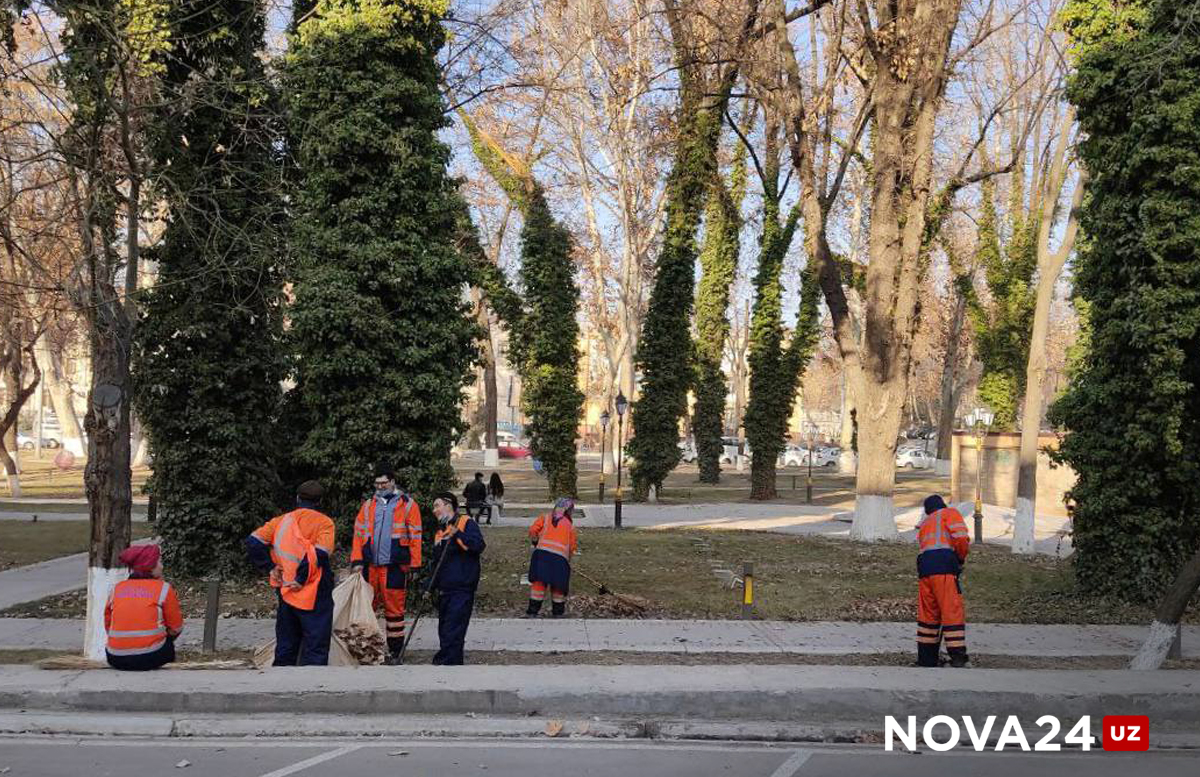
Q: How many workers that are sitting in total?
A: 1